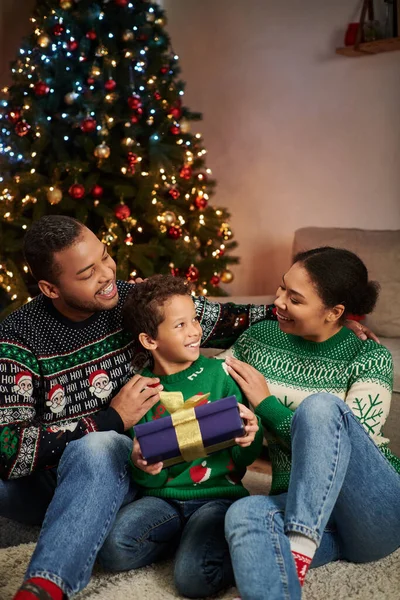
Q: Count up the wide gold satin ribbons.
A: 1